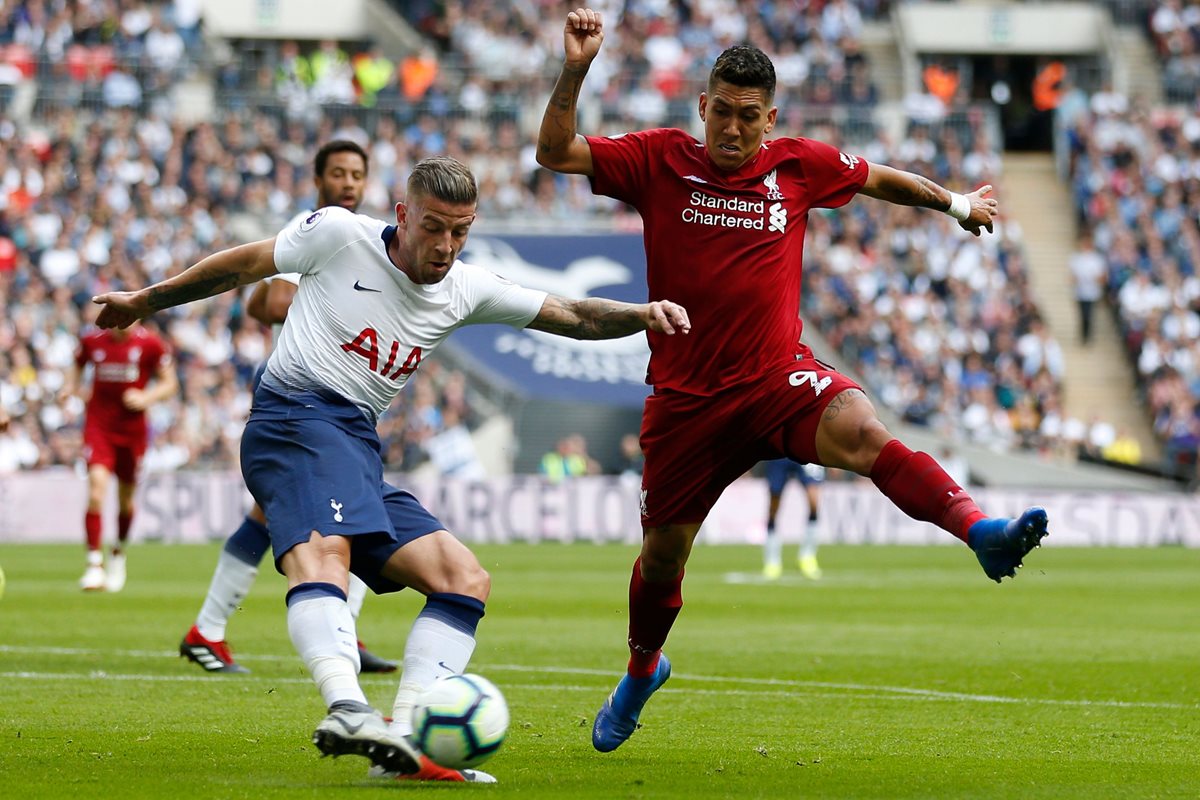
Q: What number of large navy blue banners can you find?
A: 1